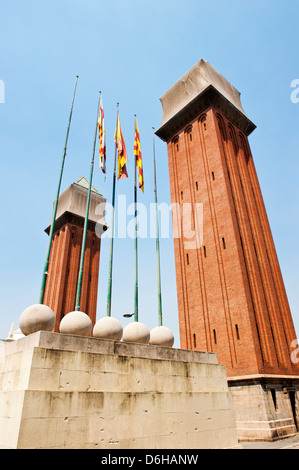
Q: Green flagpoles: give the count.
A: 5